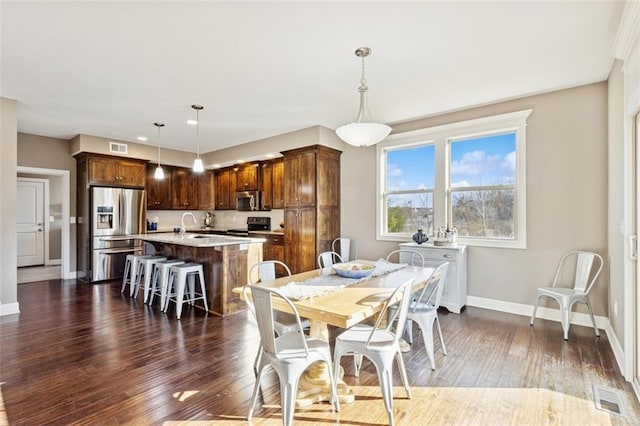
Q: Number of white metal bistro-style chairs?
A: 8